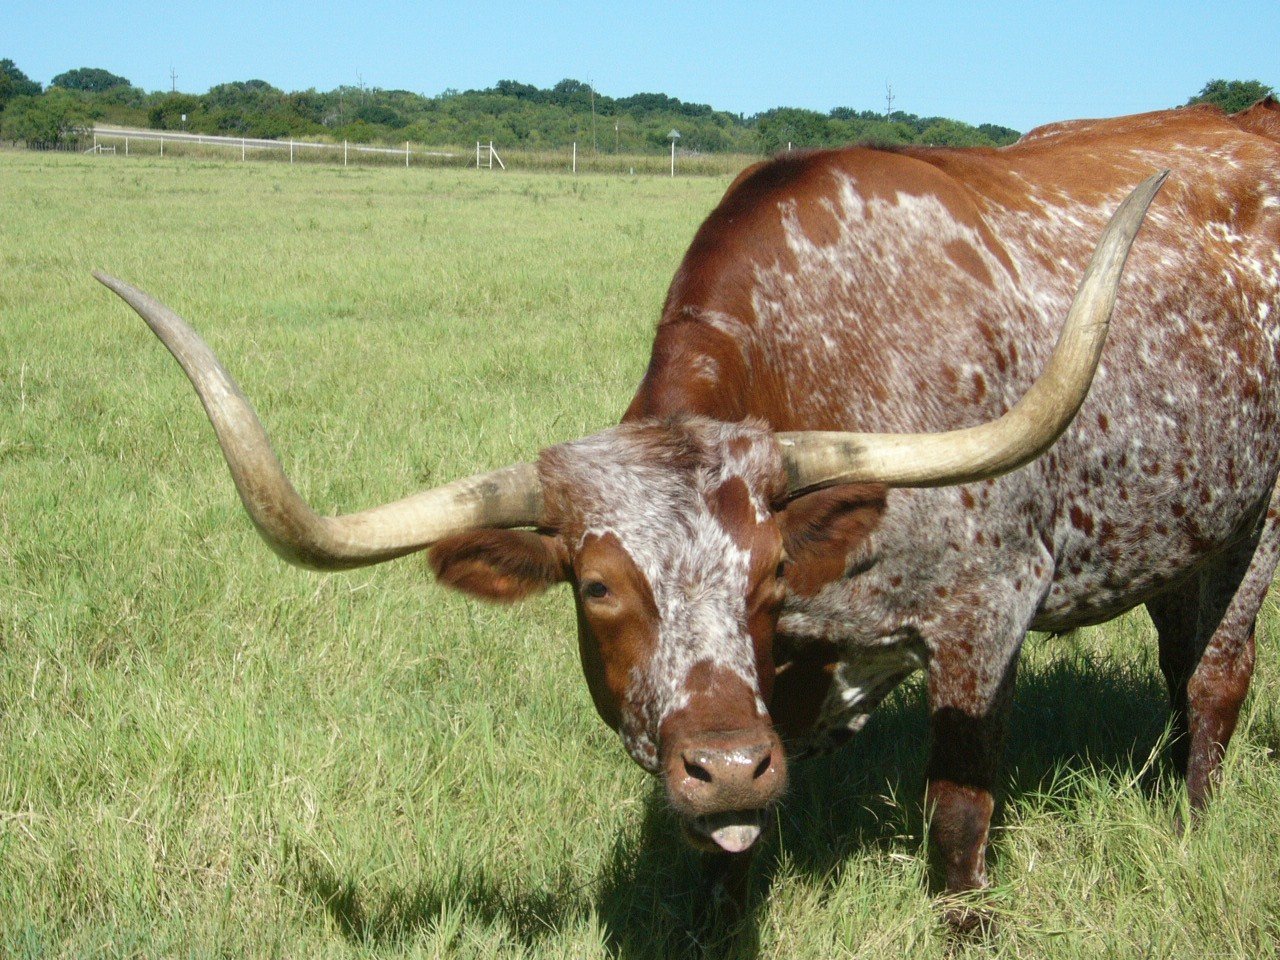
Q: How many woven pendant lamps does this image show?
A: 0